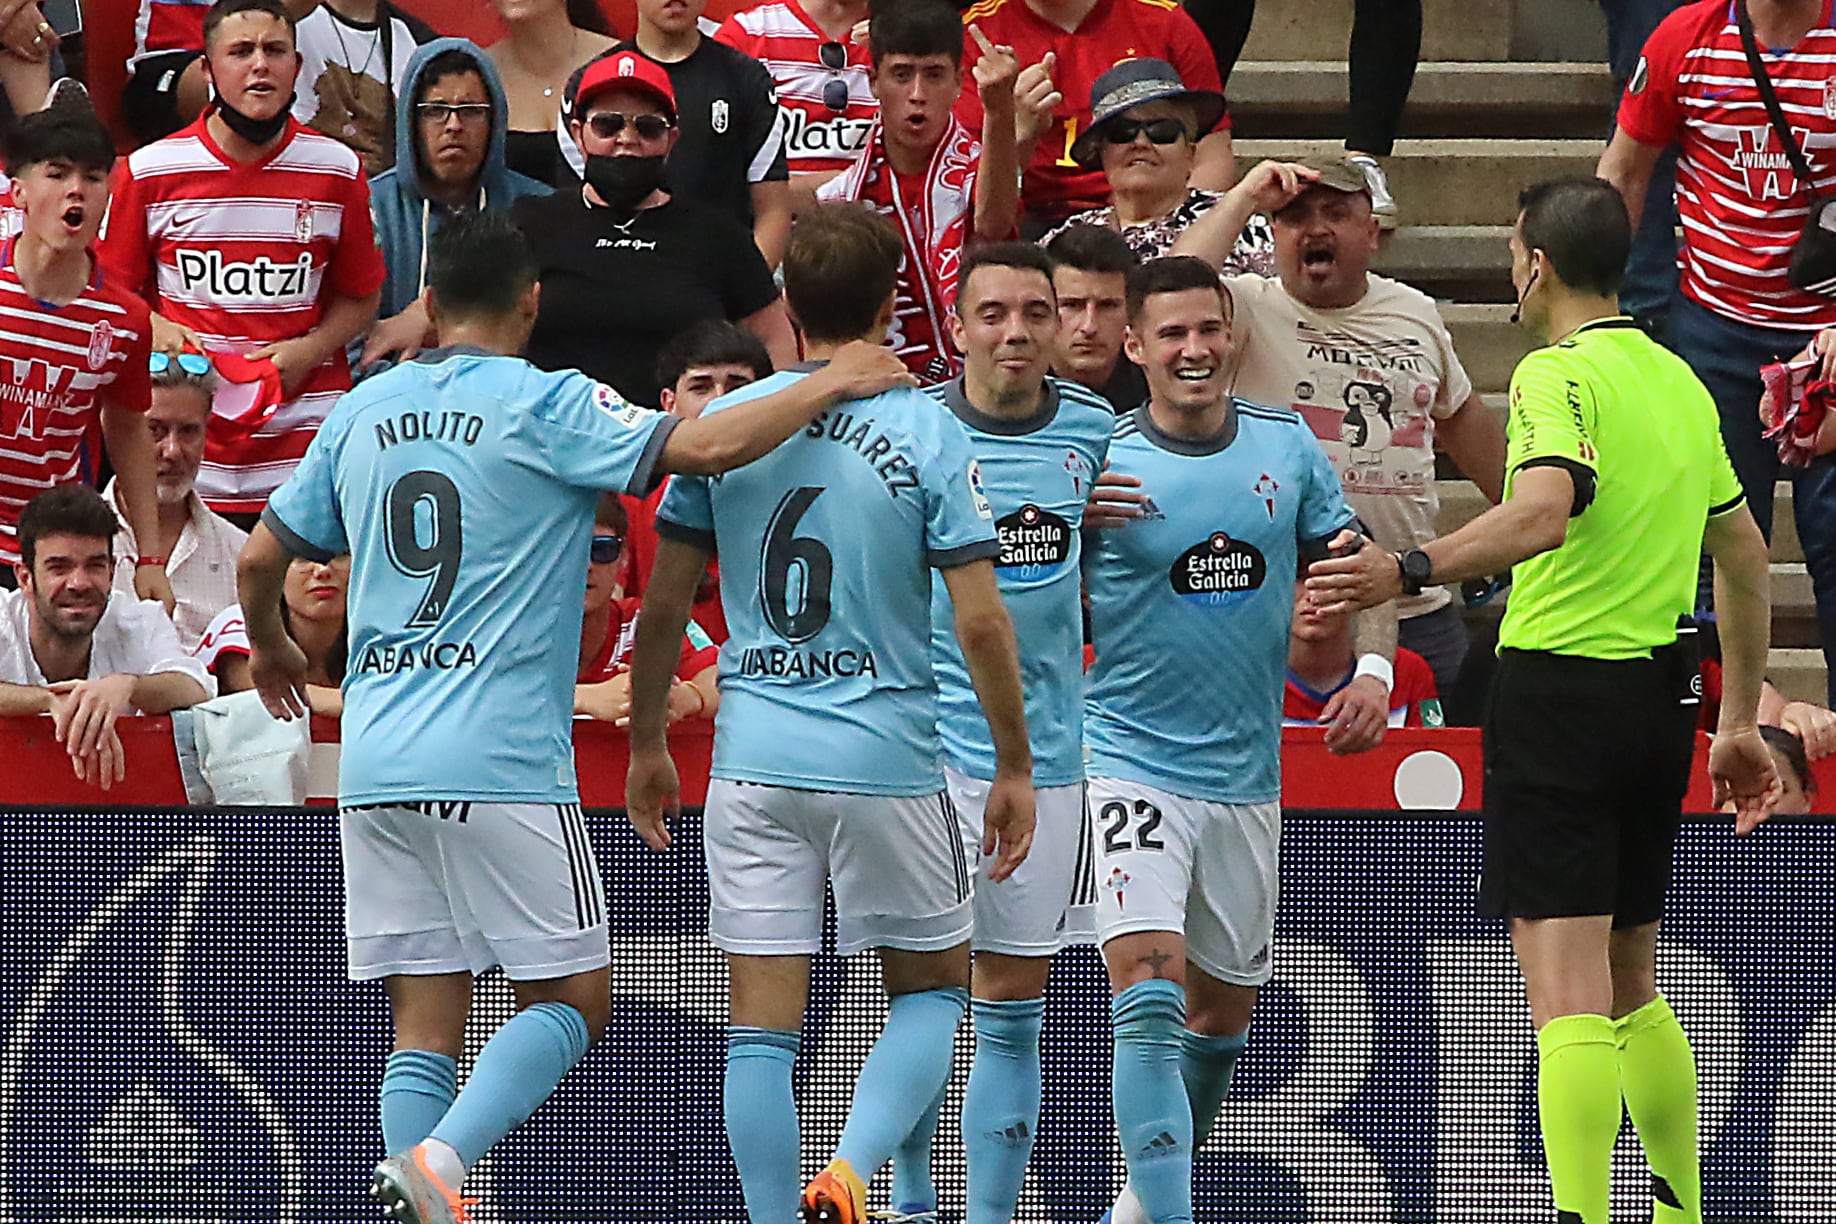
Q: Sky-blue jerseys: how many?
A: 4